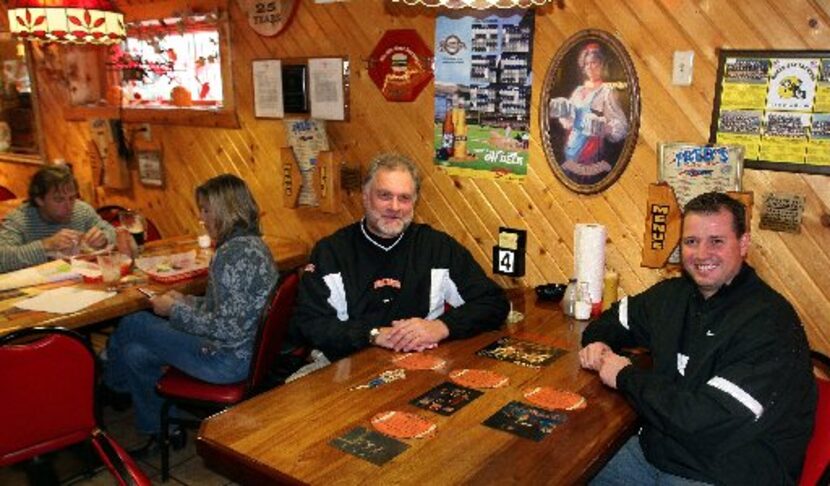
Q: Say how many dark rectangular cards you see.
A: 4